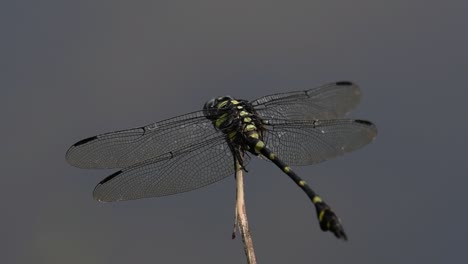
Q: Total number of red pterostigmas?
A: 0